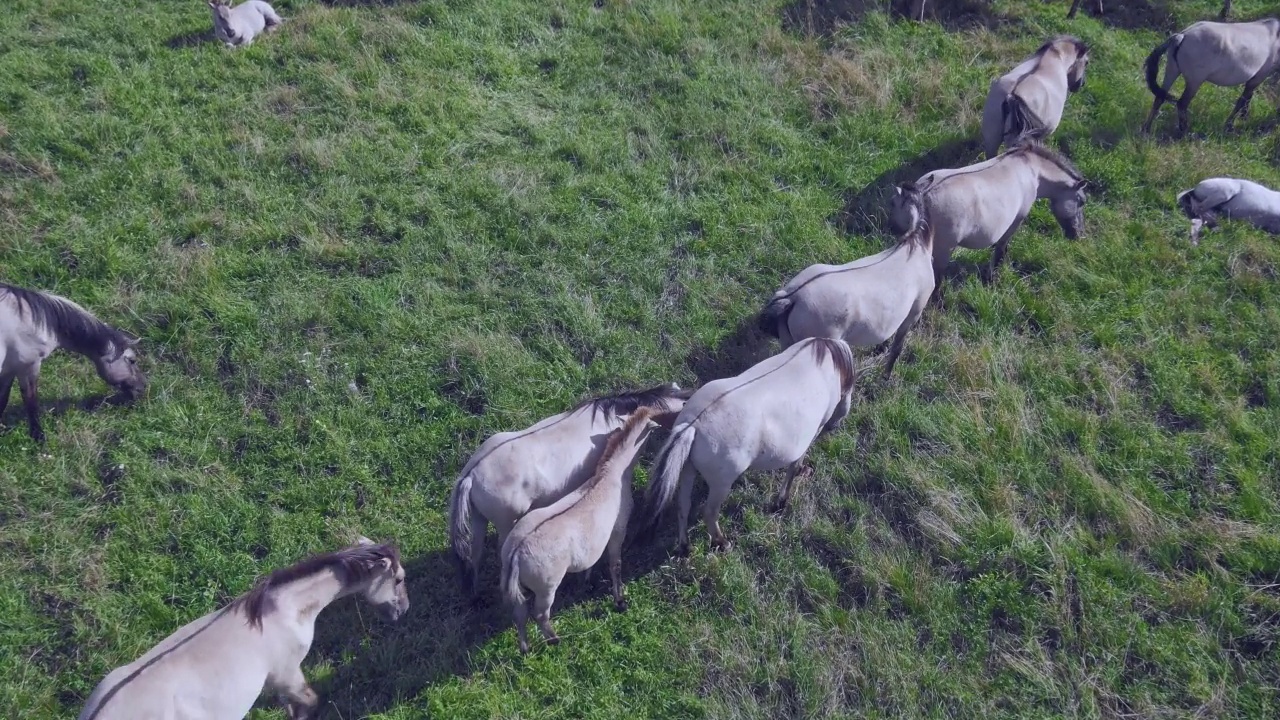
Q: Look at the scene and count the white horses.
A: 11